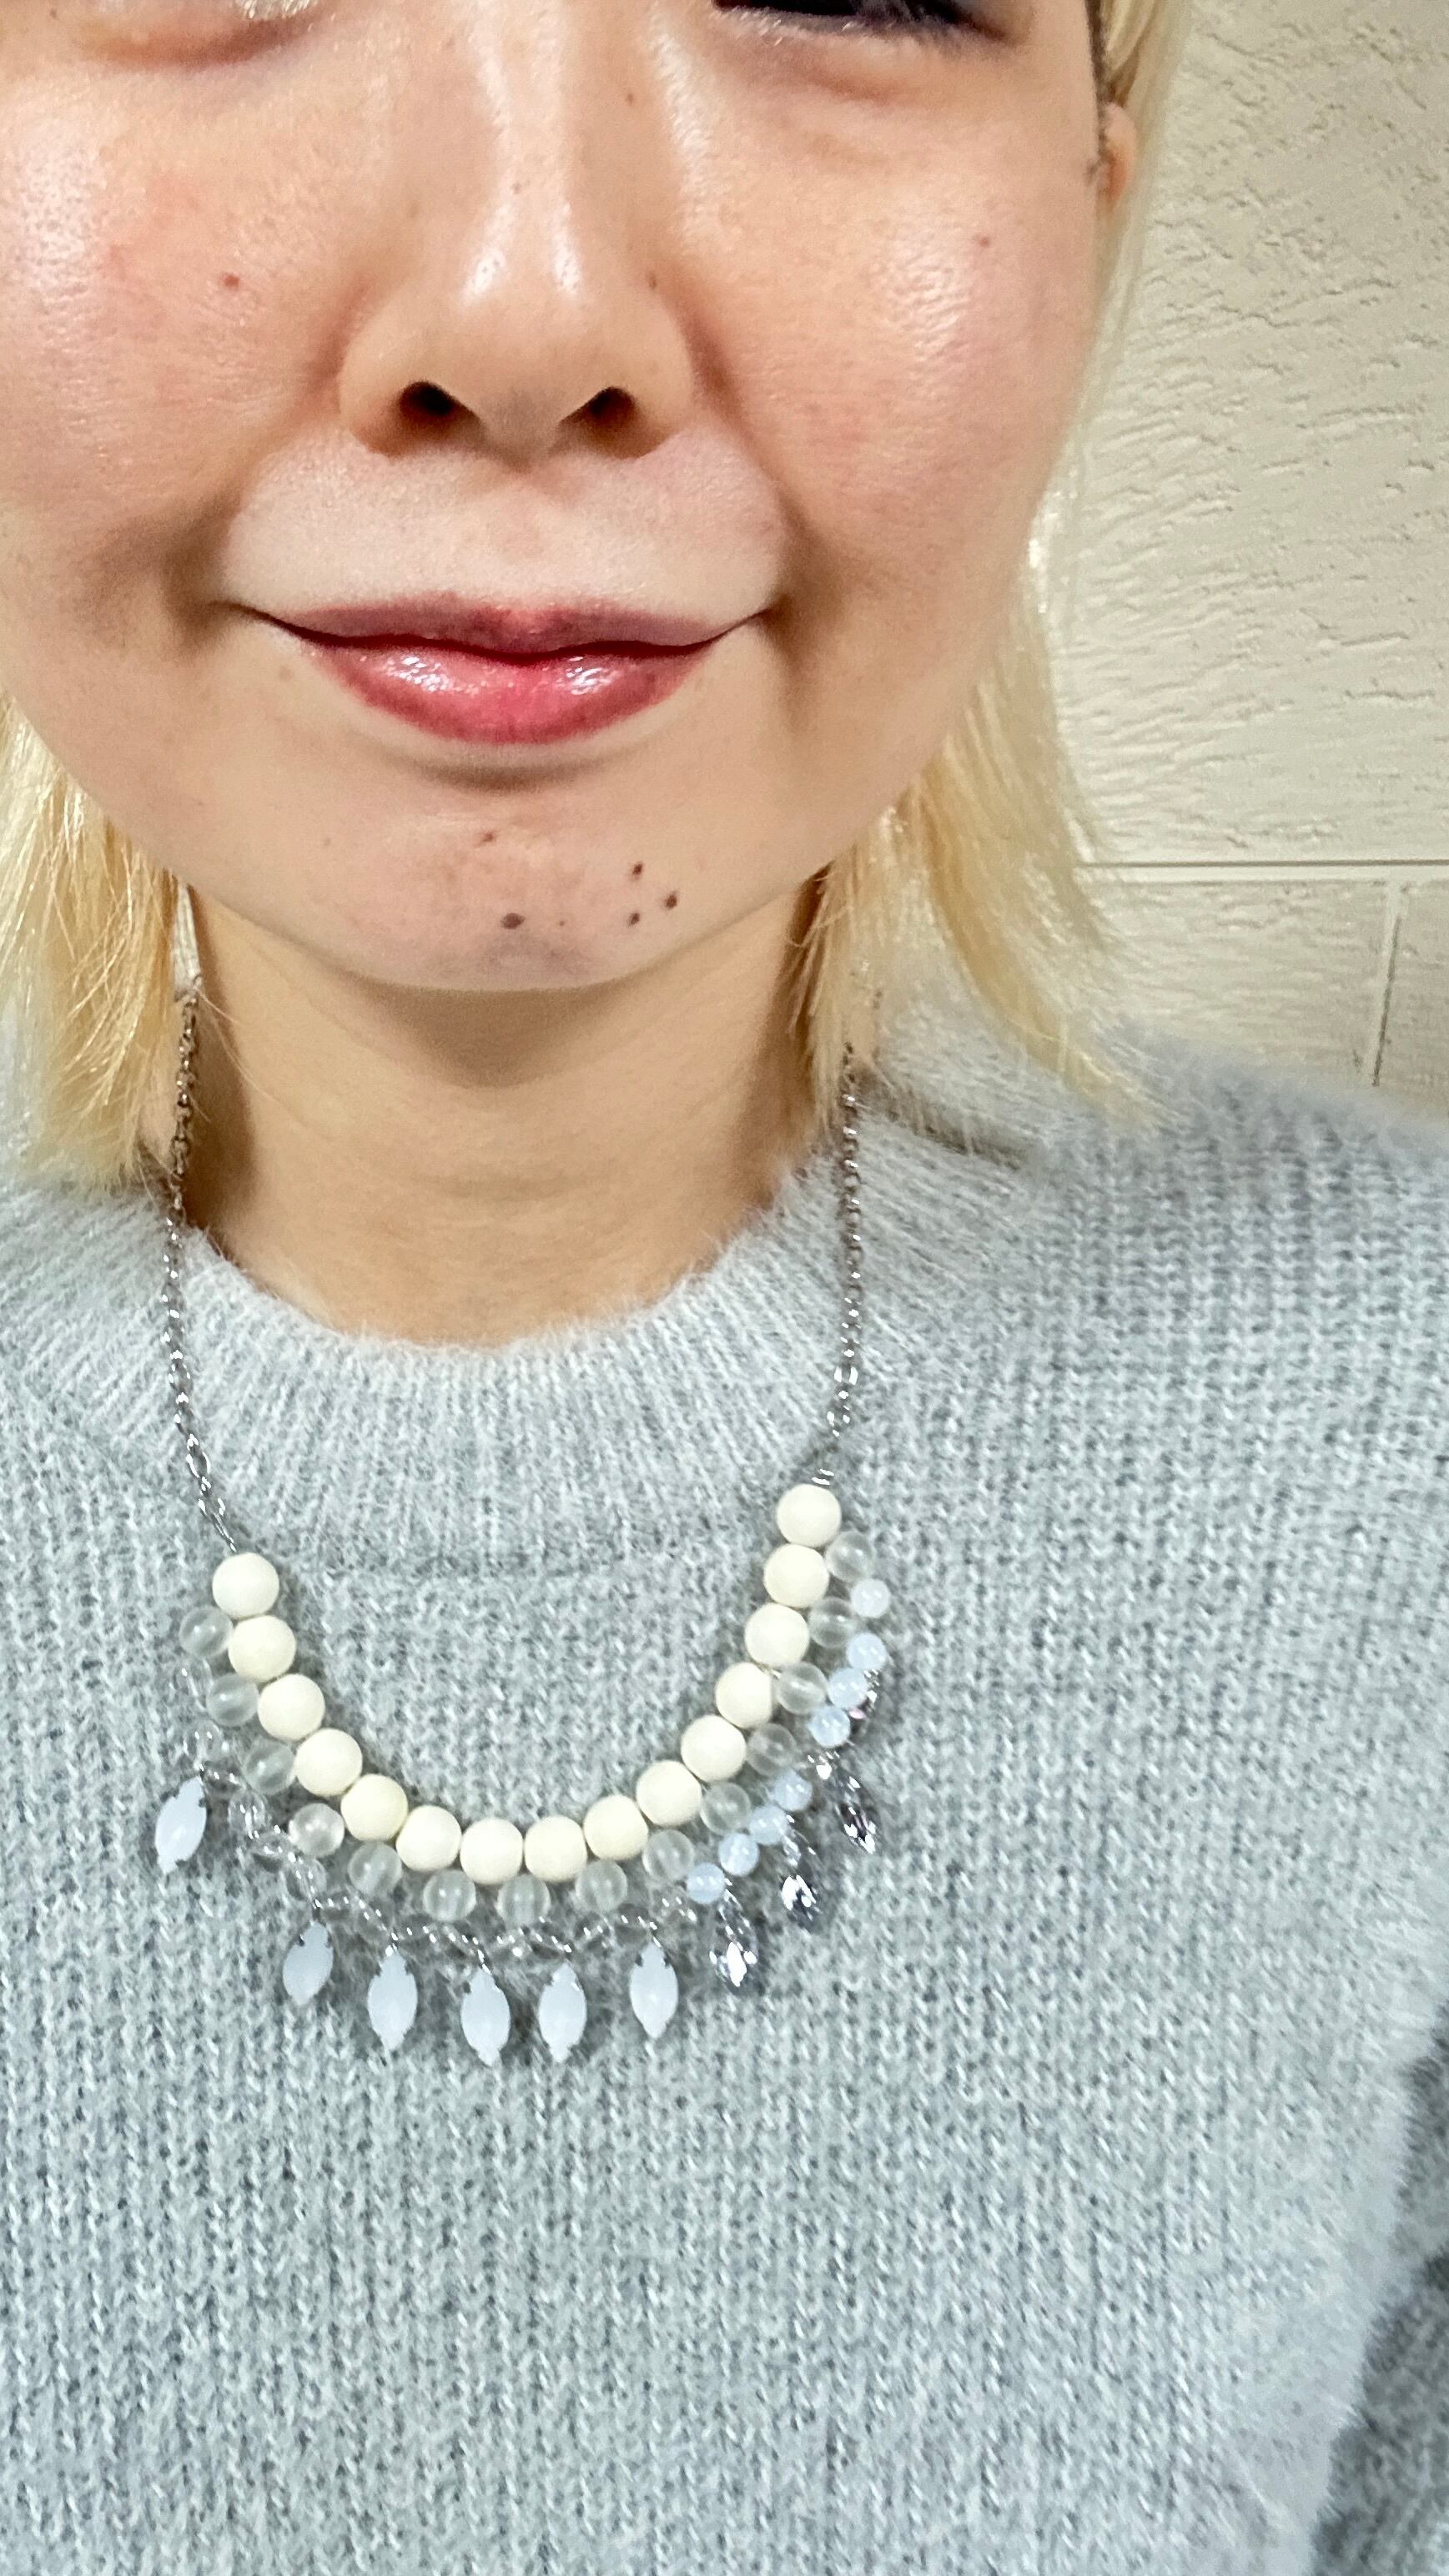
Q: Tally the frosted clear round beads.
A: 14